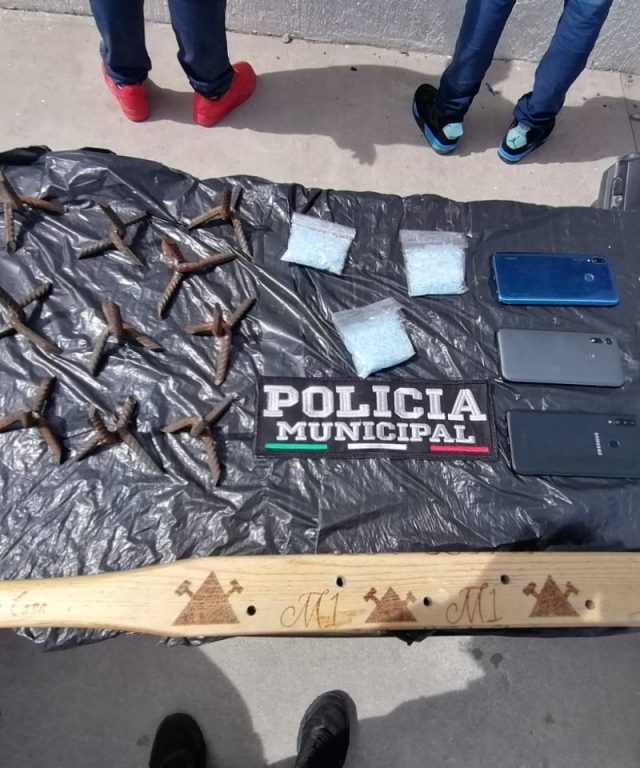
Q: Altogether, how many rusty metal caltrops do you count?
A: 10